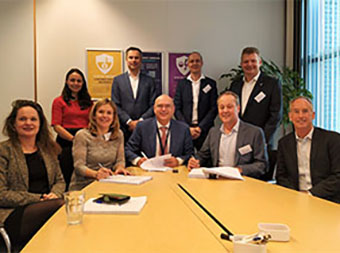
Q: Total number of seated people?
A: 5